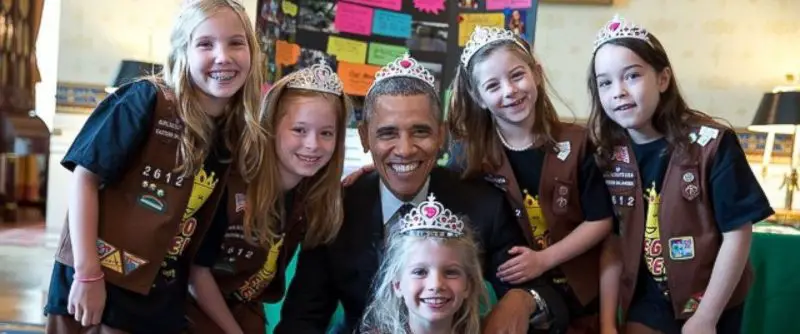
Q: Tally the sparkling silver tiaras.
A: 5